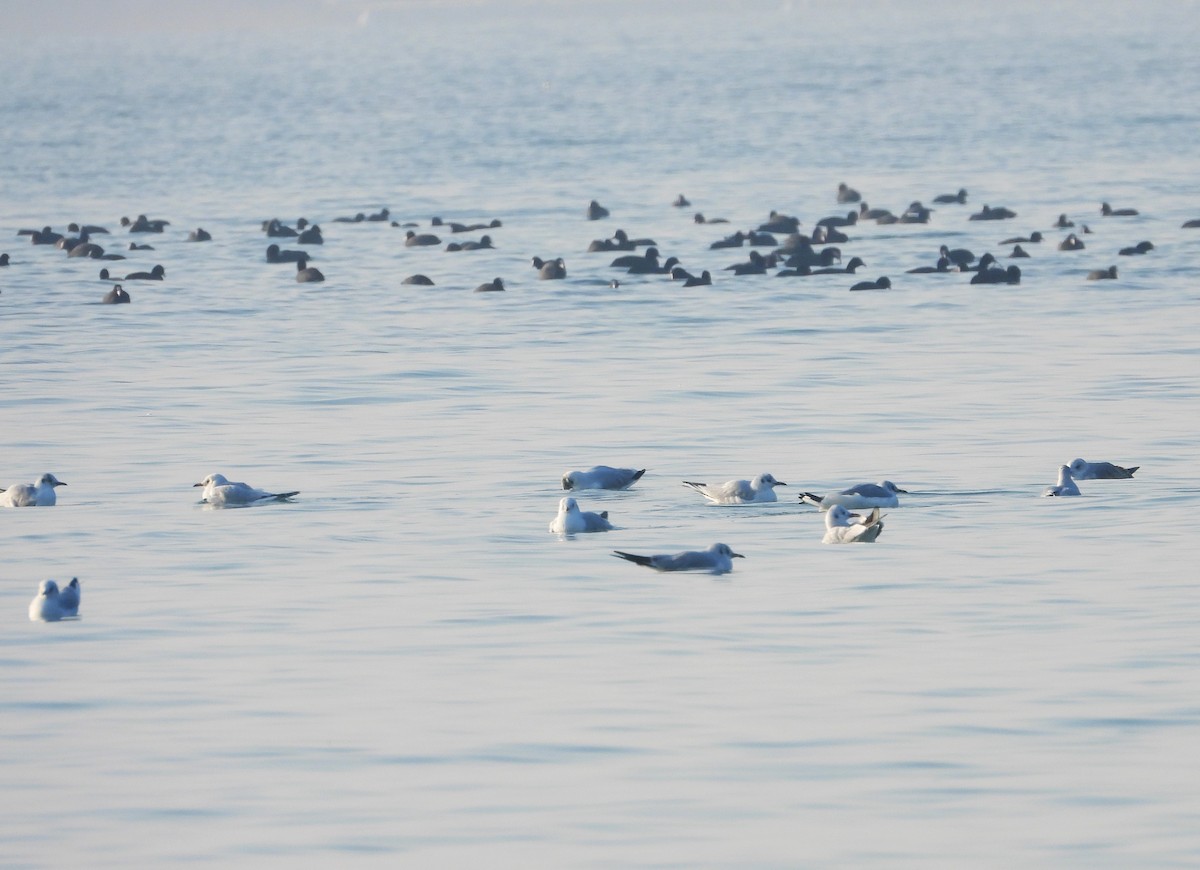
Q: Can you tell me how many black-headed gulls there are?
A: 11